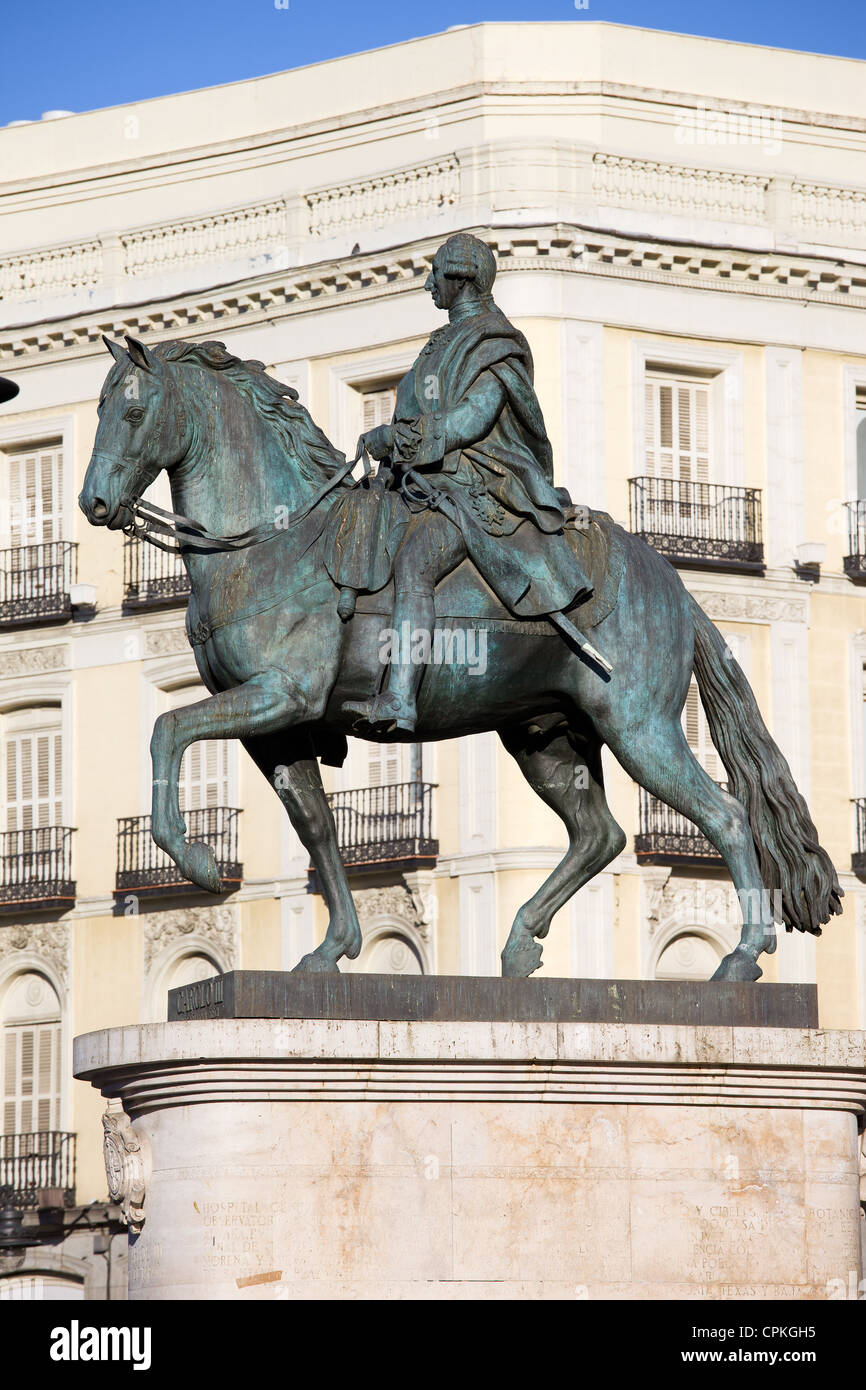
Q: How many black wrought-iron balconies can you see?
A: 10